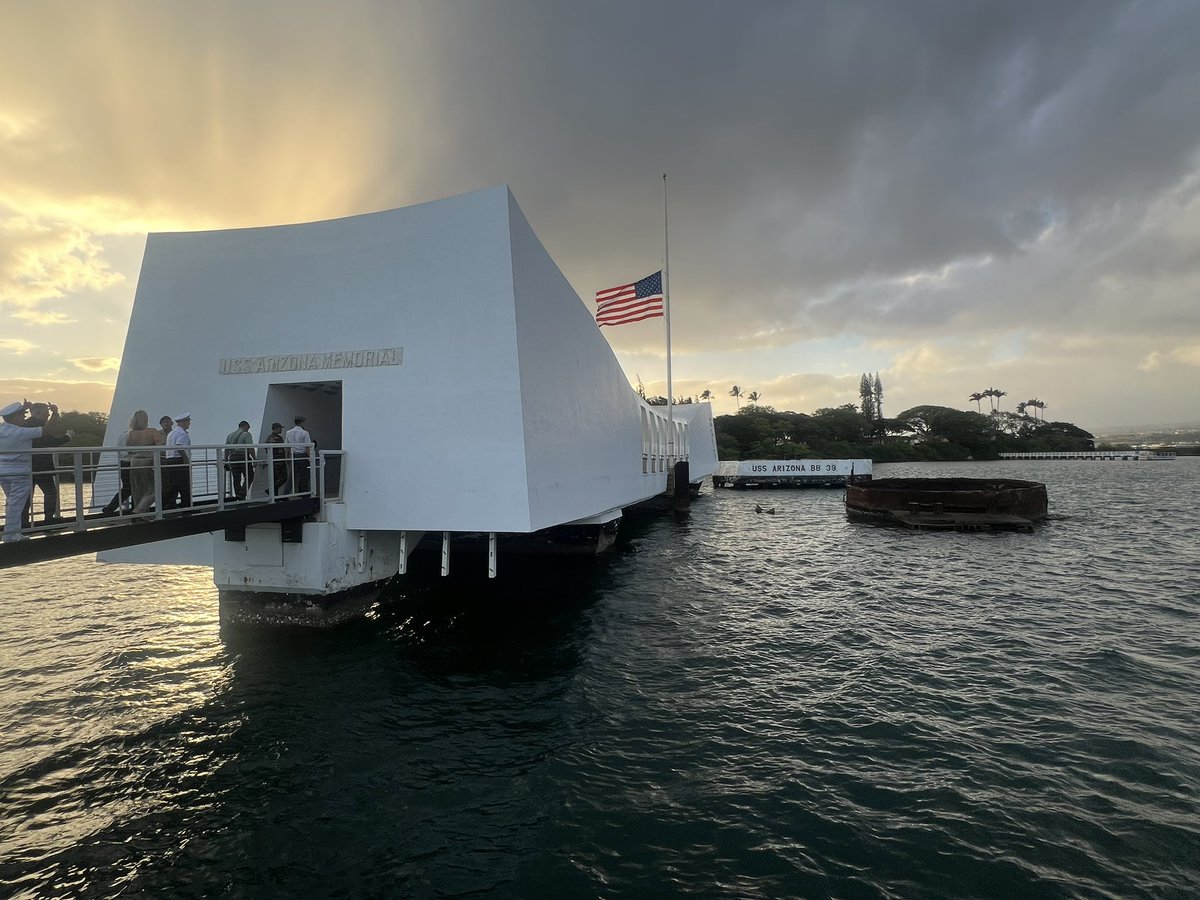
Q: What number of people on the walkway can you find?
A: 9